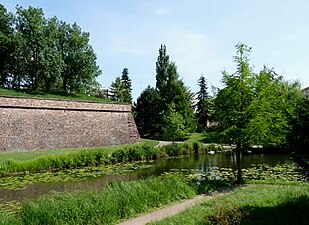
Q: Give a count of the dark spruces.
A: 2